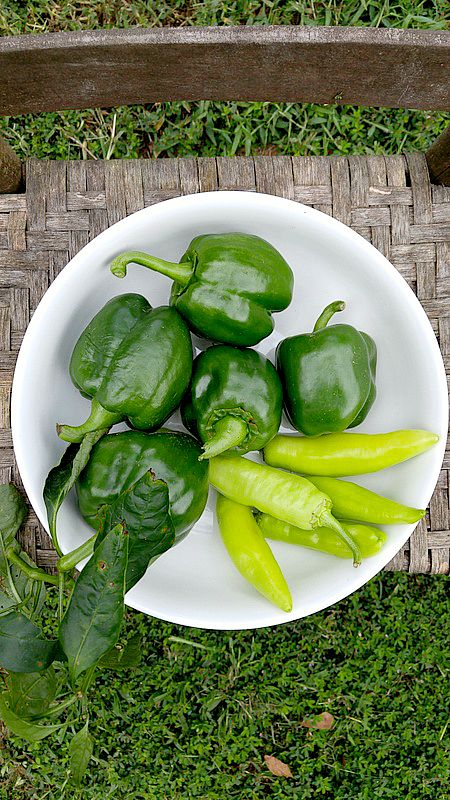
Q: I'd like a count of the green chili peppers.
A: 5